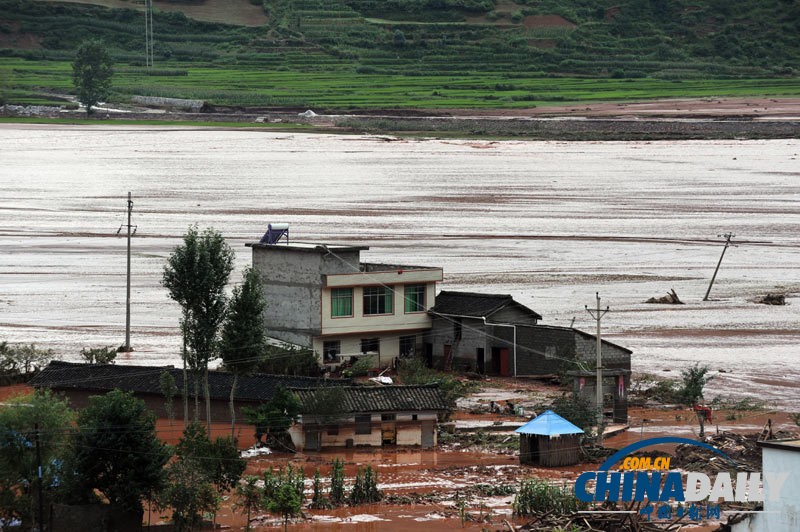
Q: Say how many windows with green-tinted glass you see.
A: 3